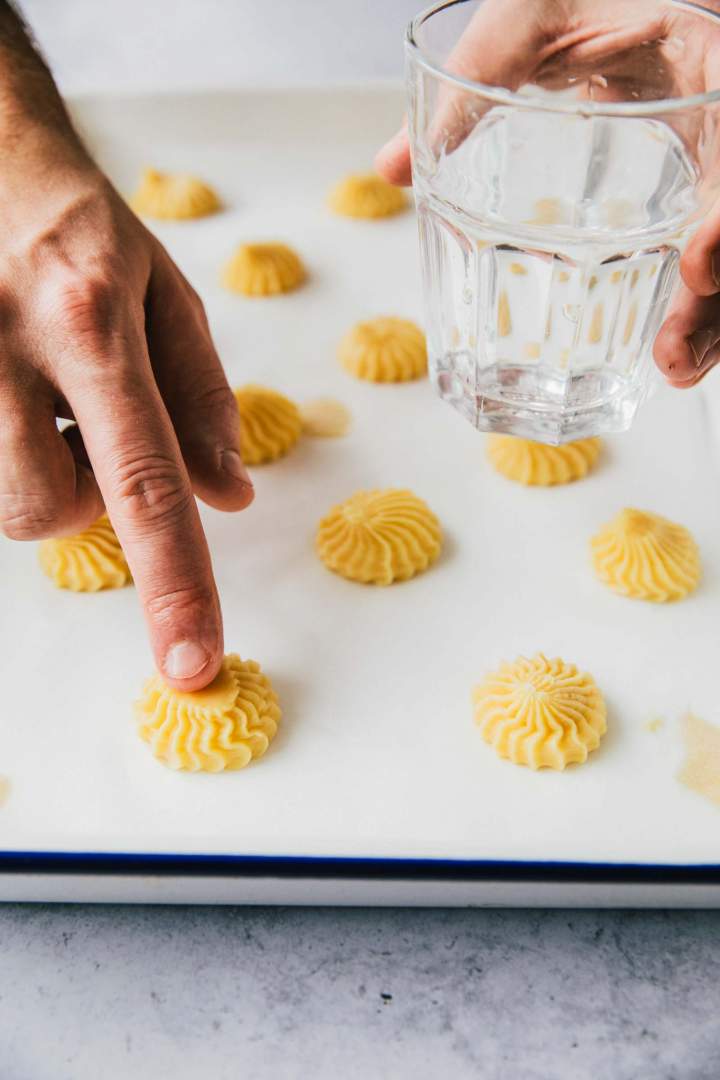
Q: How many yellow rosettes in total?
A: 11